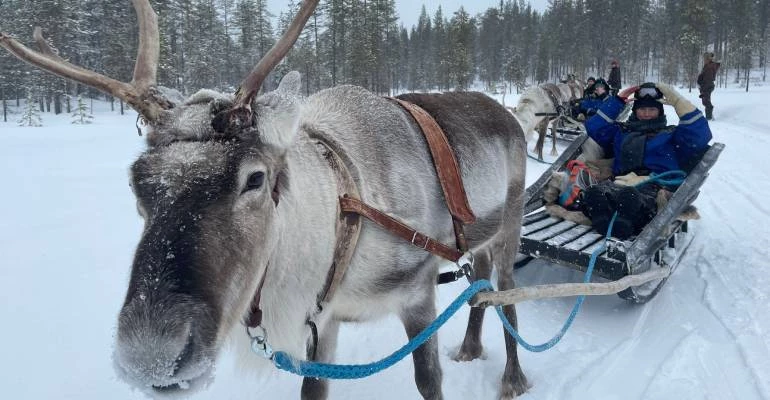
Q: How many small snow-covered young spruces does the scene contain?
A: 2